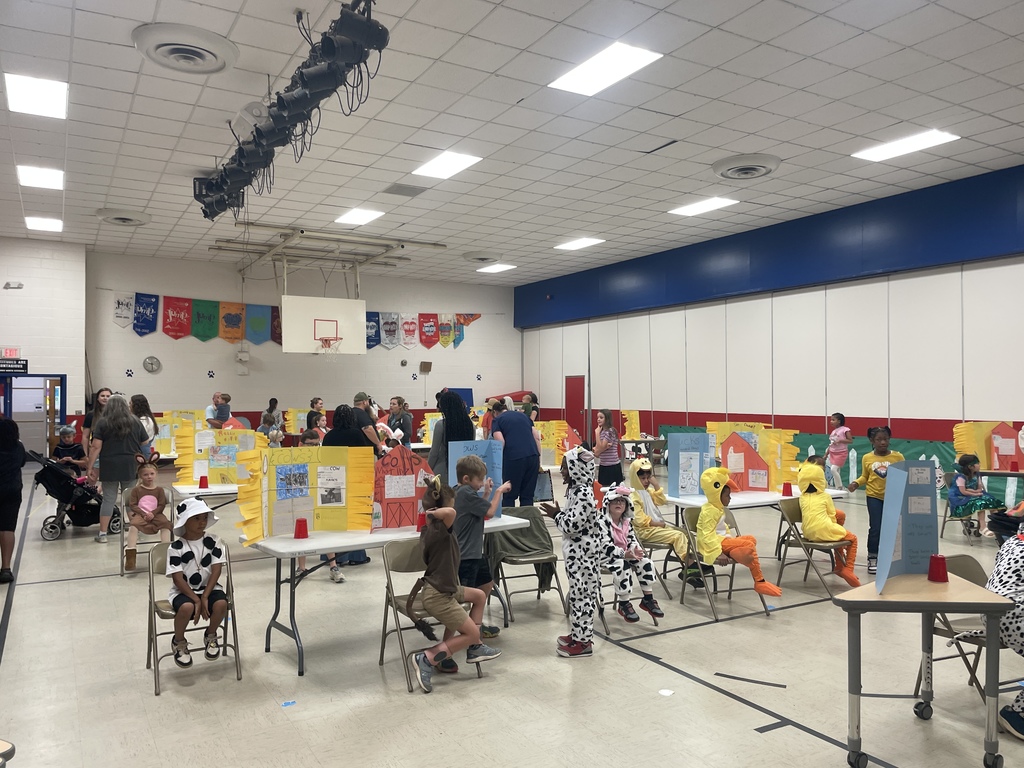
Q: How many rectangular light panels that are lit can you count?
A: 10